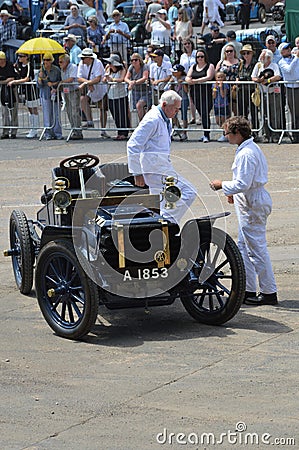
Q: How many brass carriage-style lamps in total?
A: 2